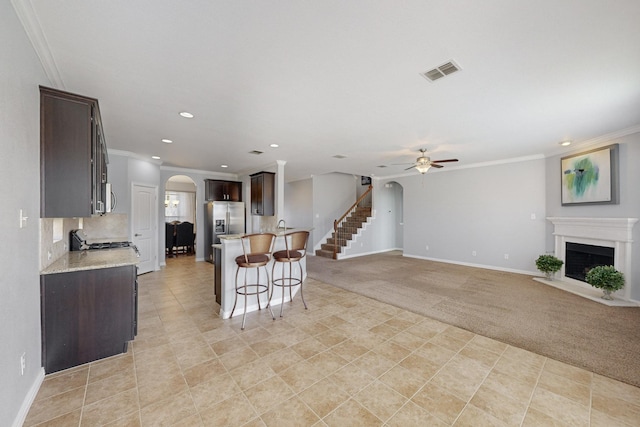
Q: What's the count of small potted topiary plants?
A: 2